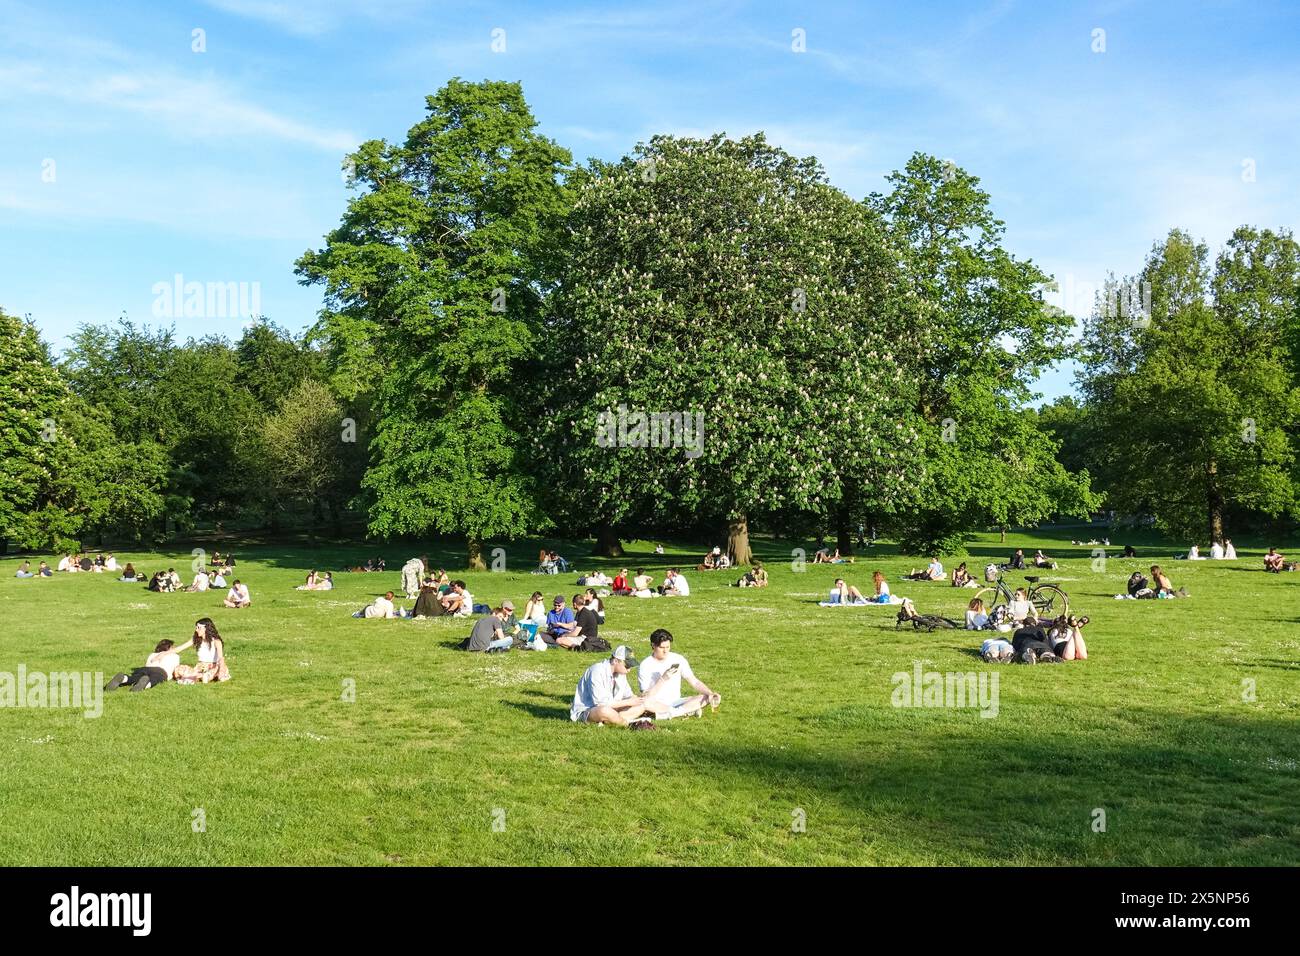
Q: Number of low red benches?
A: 0